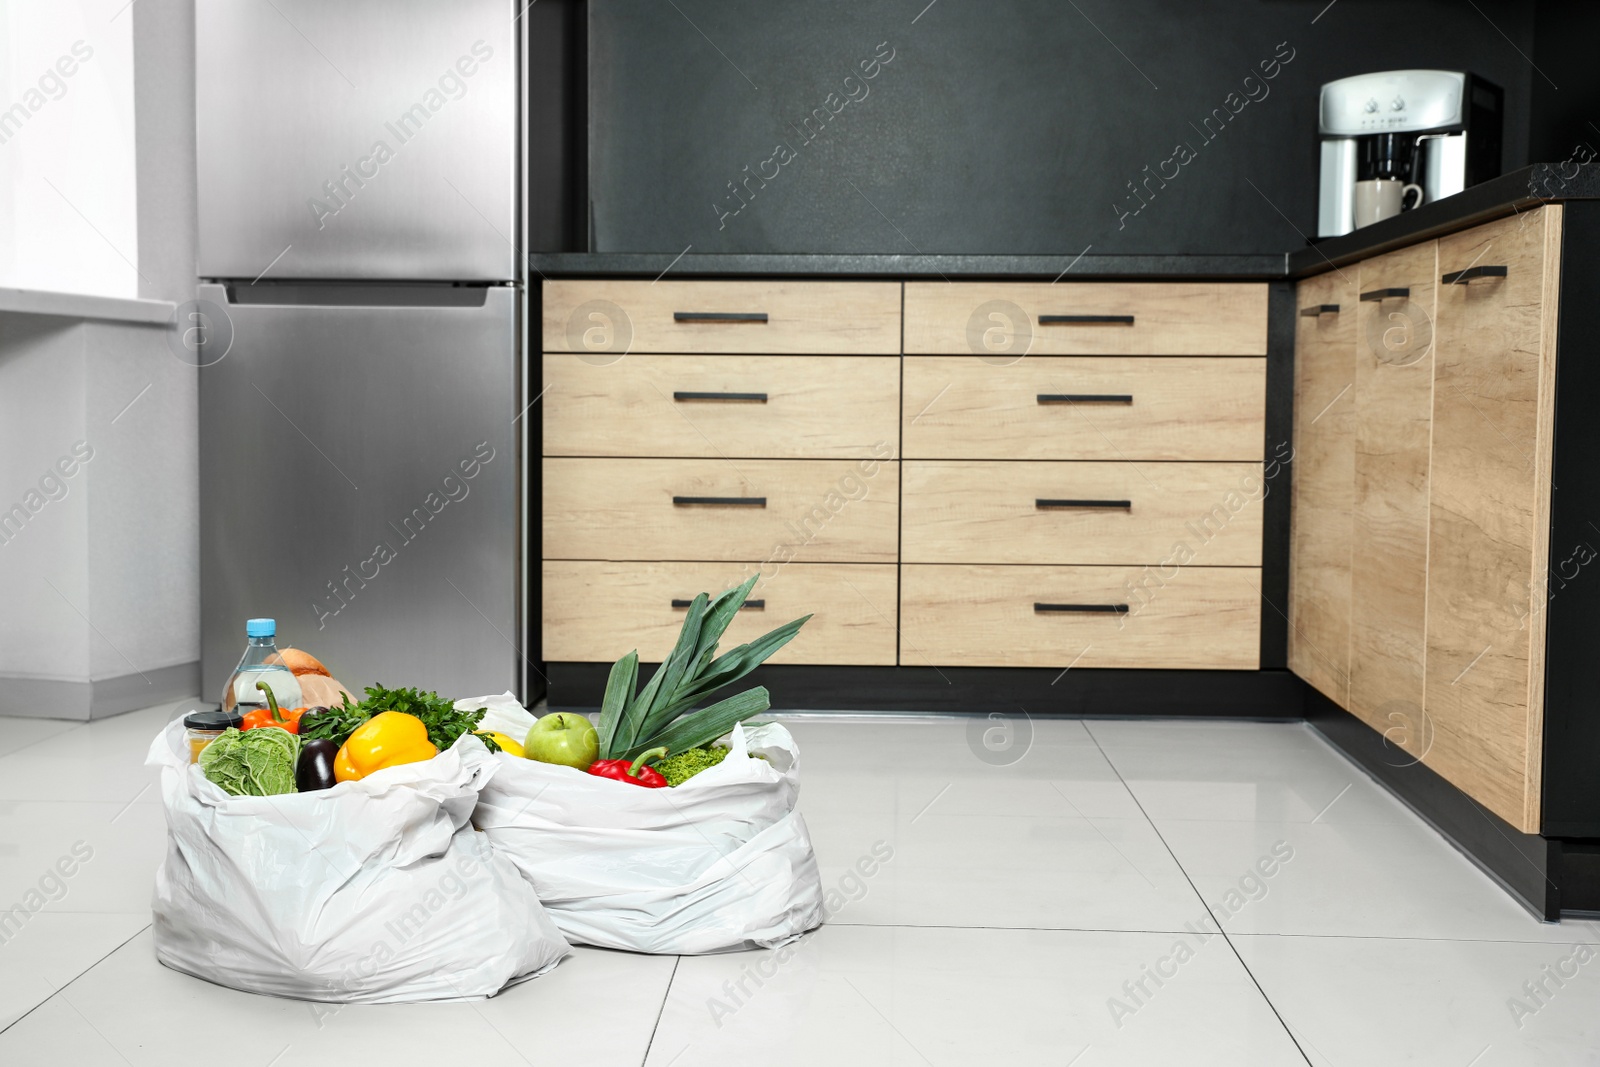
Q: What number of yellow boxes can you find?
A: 0